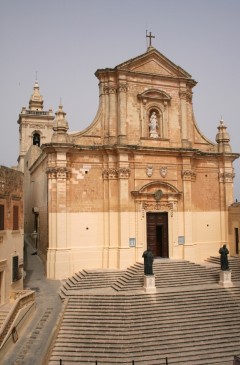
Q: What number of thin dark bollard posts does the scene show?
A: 4